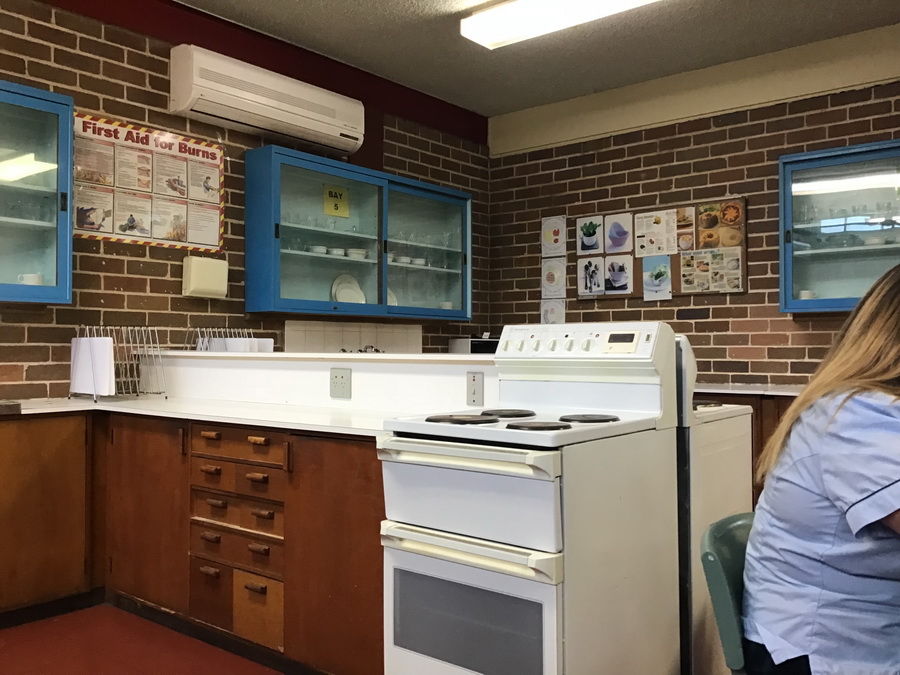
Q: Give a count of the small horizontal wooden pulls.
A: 10